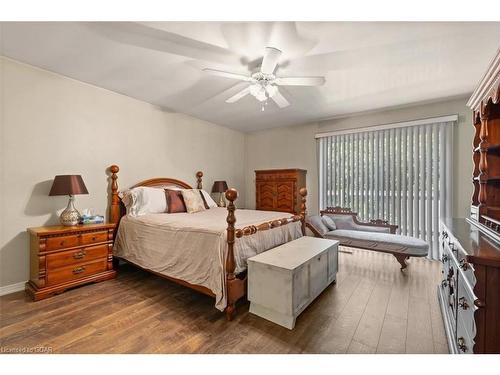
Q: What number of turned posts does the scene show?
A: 4